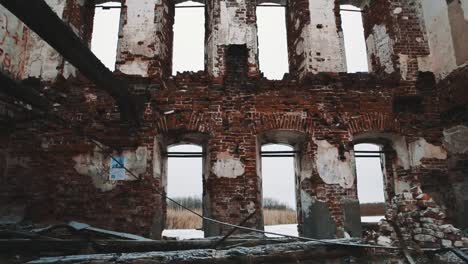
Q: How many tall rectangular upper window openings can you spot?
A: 4